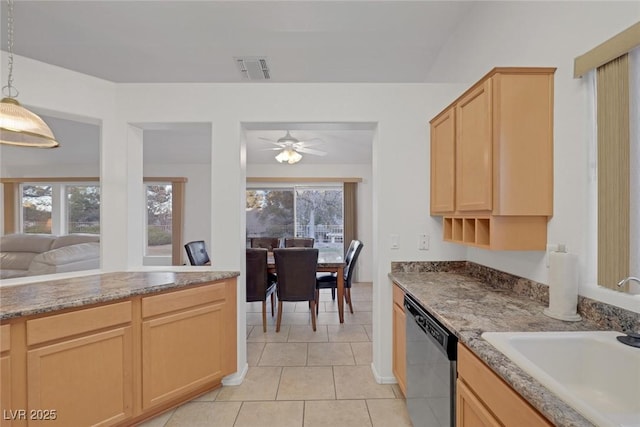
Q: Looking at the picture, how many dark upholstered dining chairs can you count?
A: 6